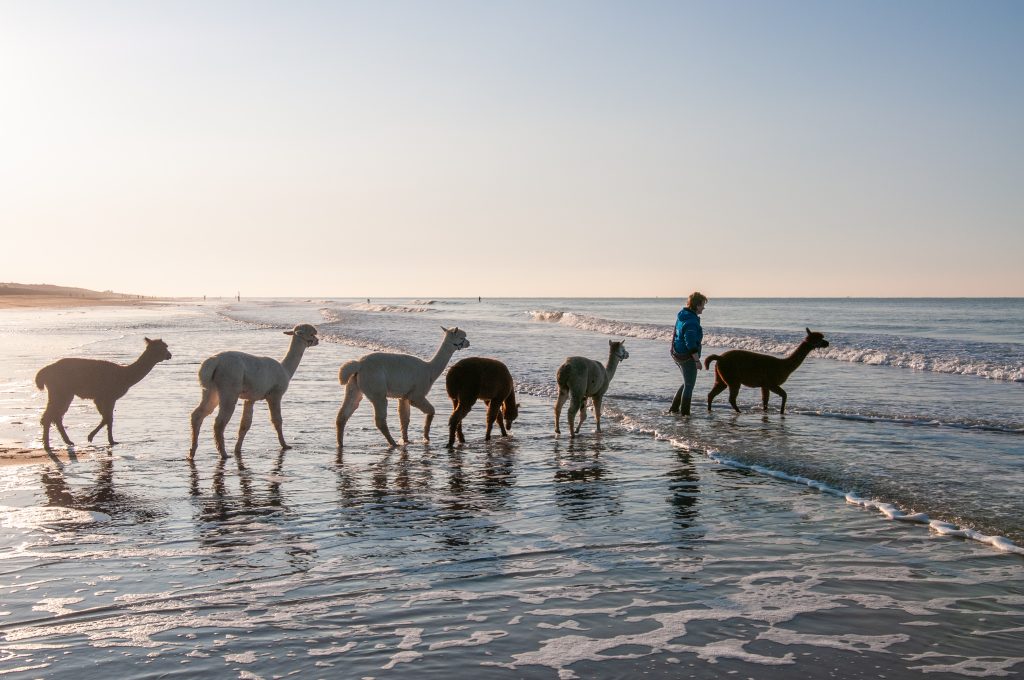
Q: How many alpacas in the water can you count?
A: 6